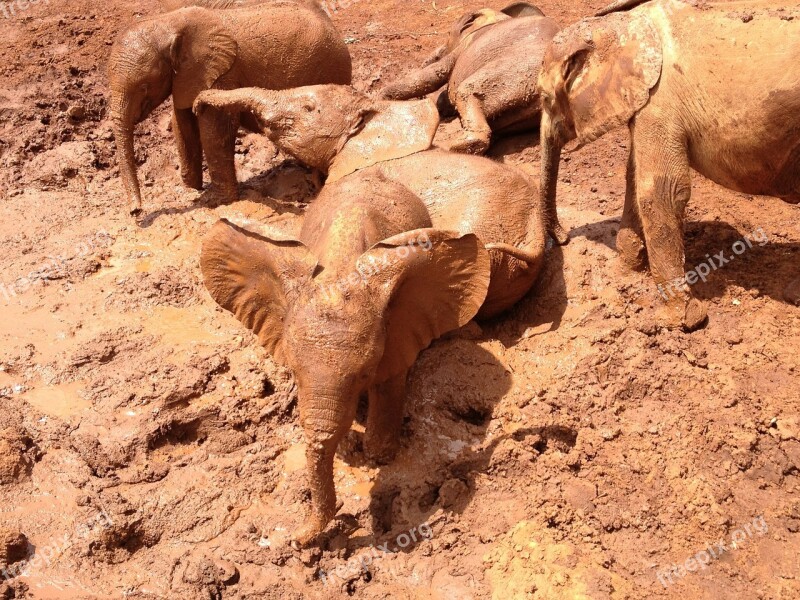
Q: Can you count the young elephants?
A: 5